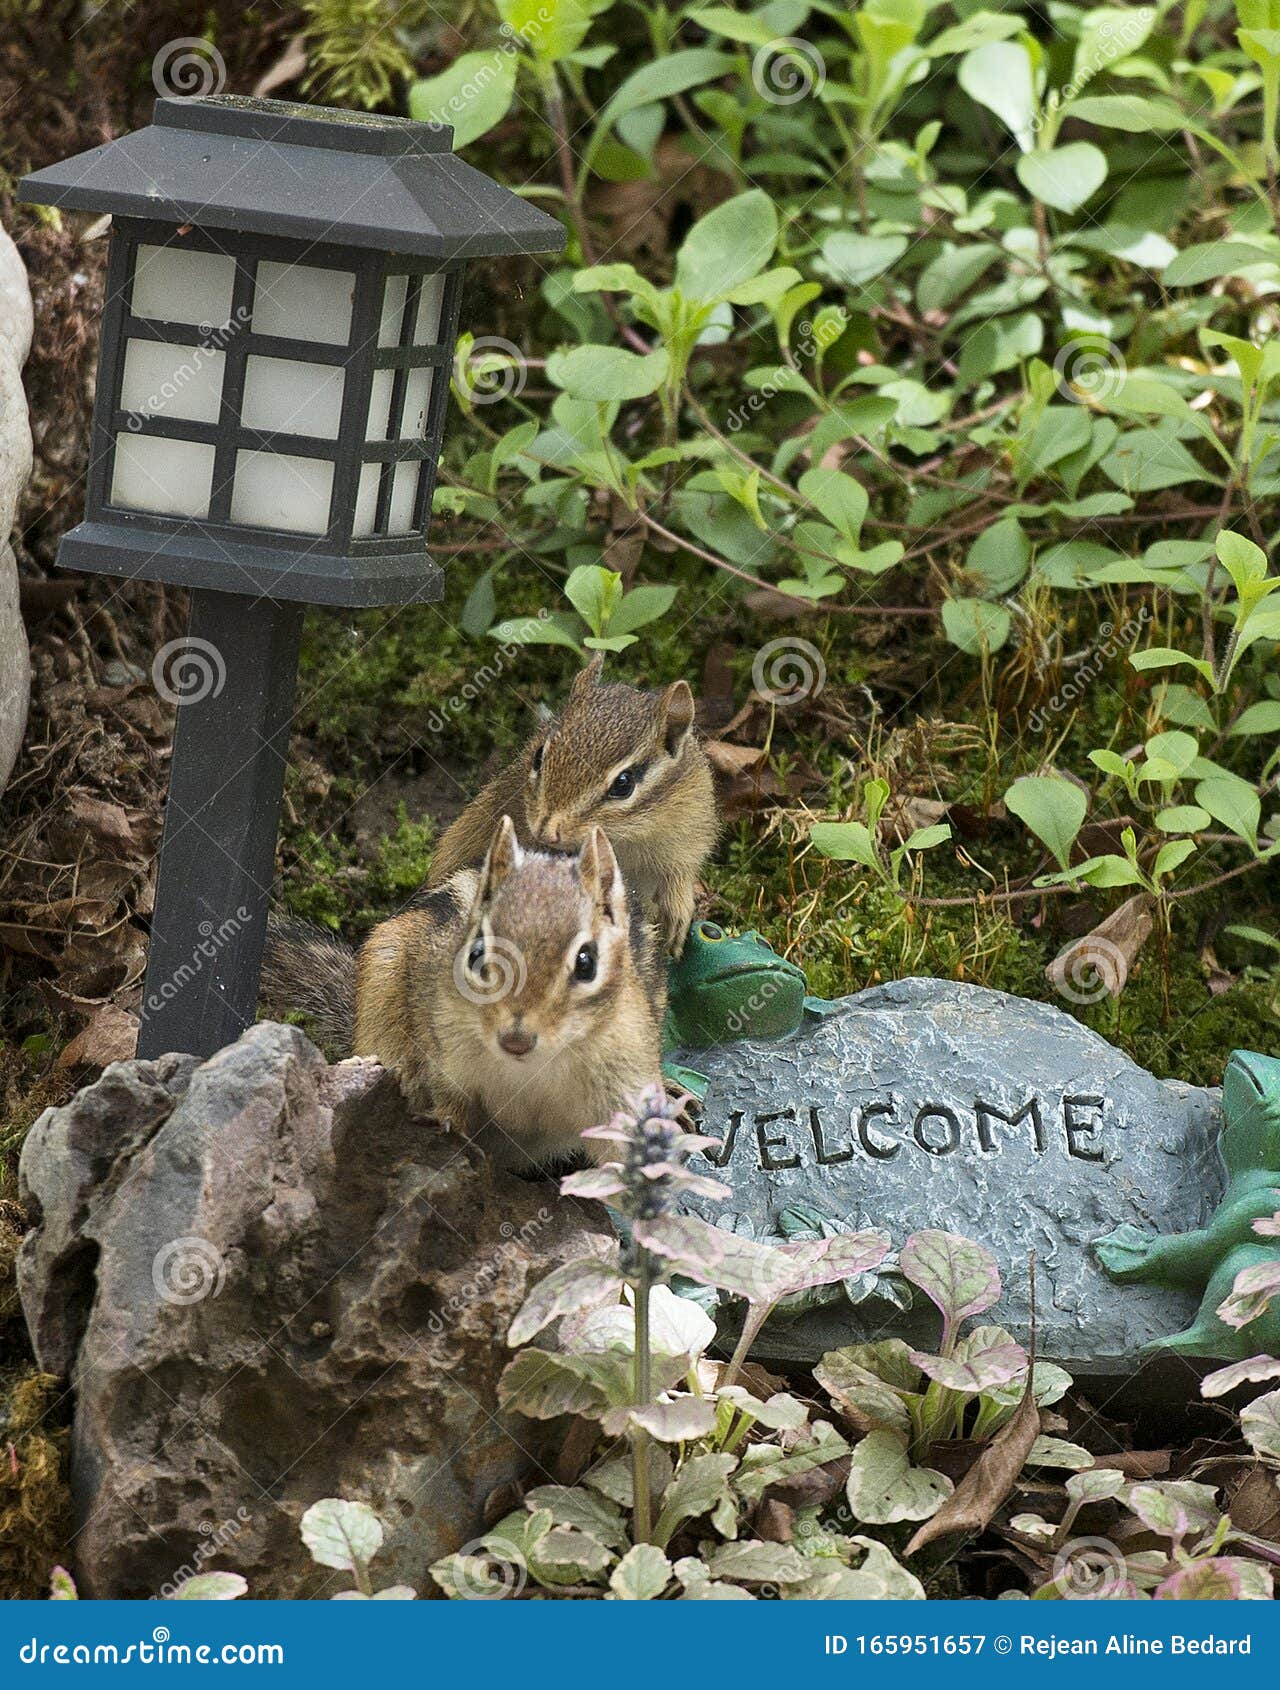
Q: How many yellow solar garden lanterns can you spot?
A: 0